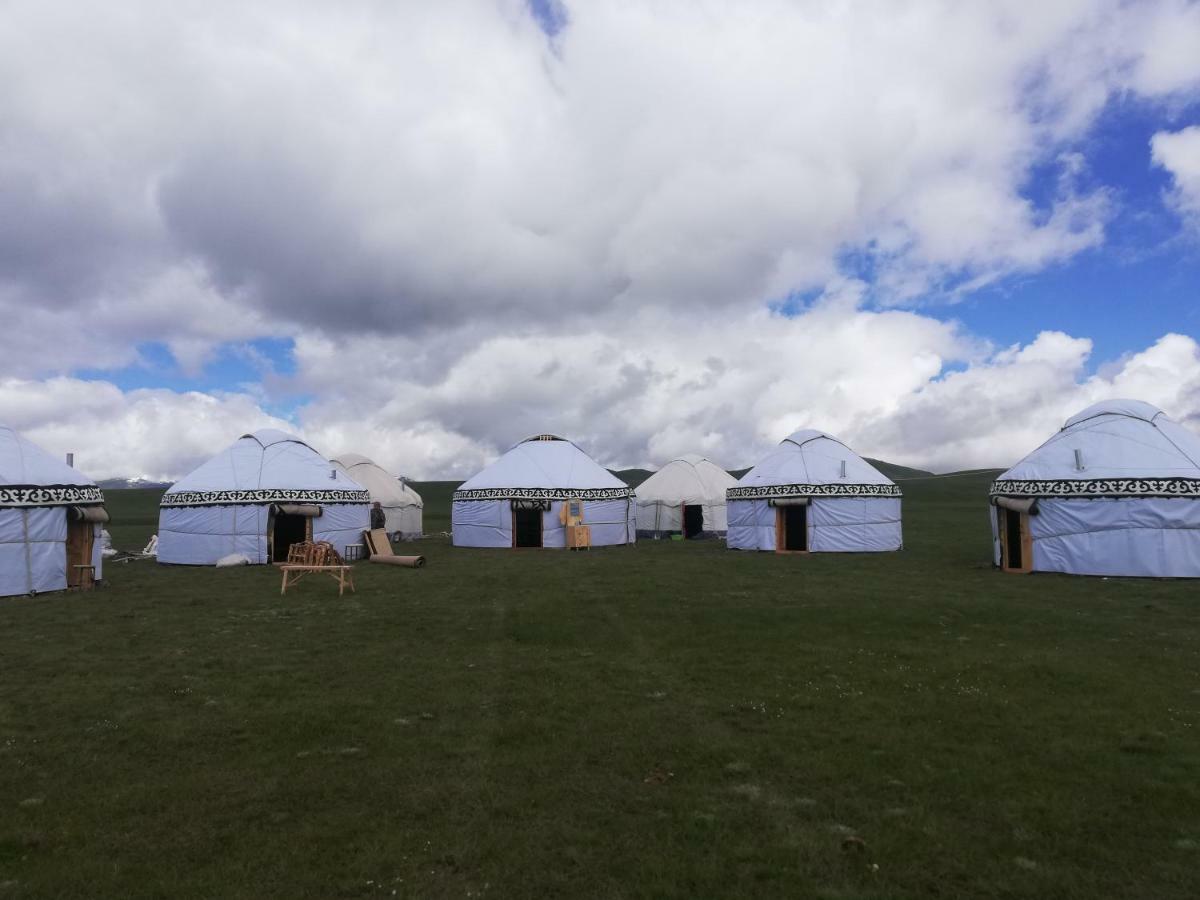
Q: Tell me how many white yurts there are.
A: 7